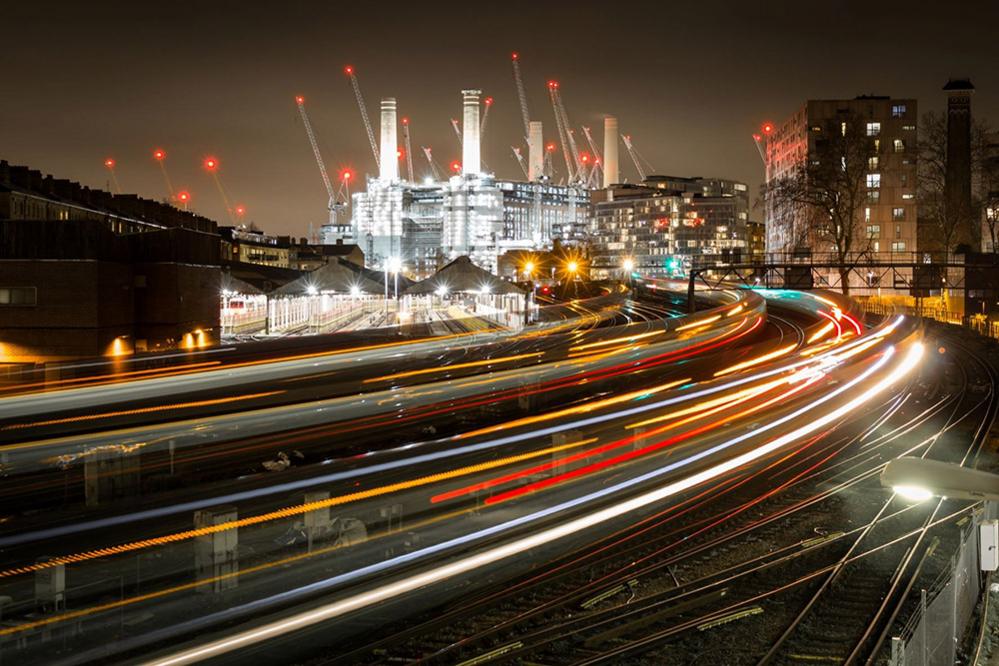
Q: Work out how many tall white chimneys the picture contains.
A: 4